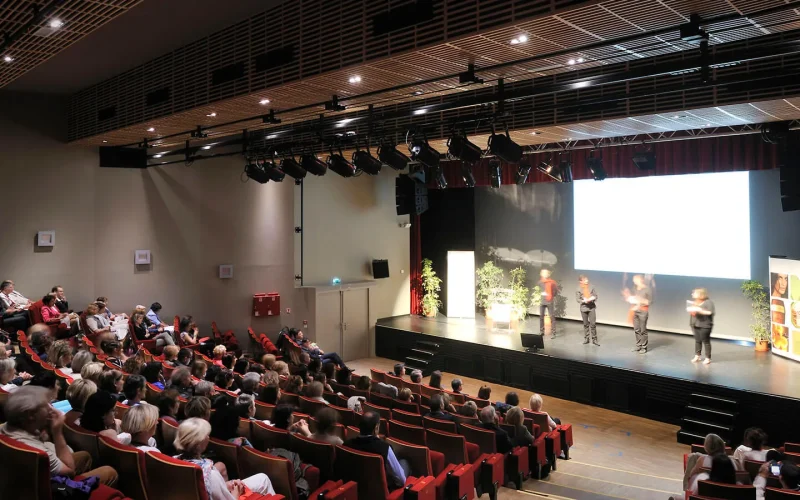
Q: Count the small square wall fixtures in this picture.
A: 3